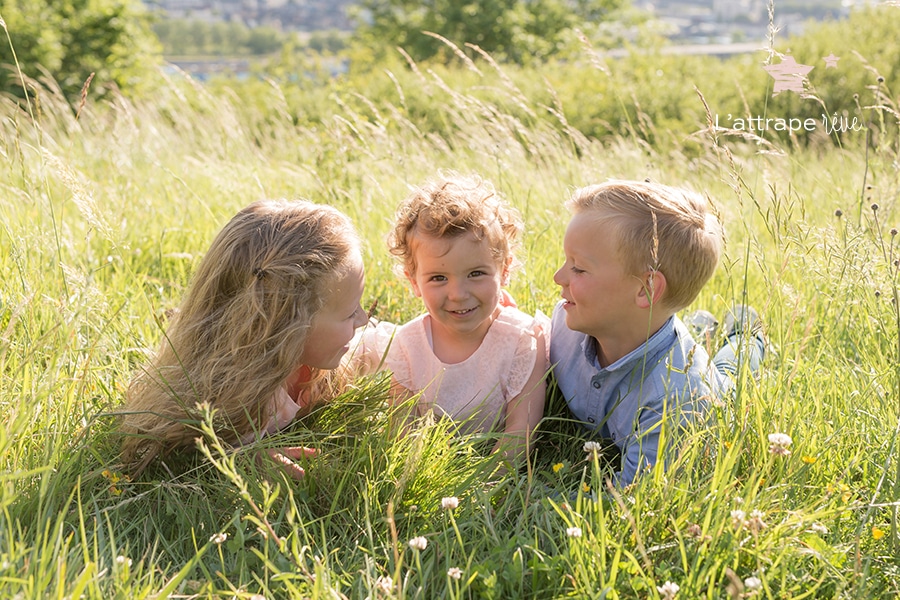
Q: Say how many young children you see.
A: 3